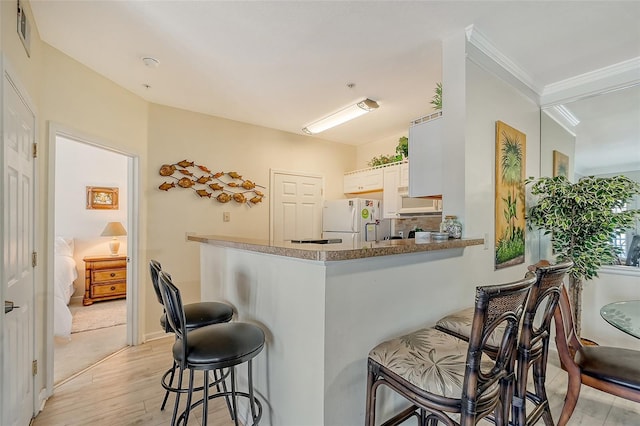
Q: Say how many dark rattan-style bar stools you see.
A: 2